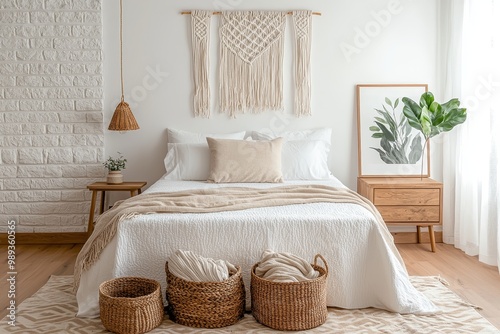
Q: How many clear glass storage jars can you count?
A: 0